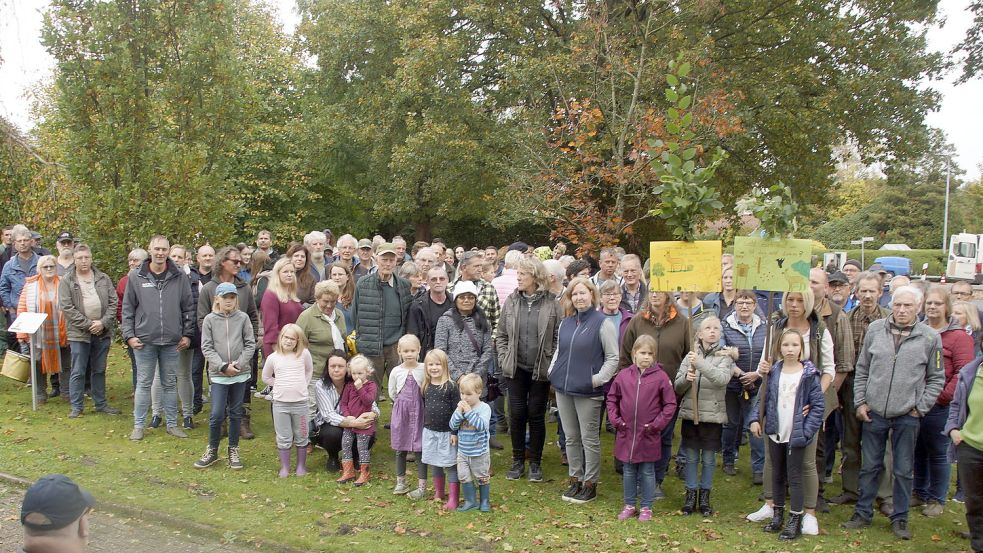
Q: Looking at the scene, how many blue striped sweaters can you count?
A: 1